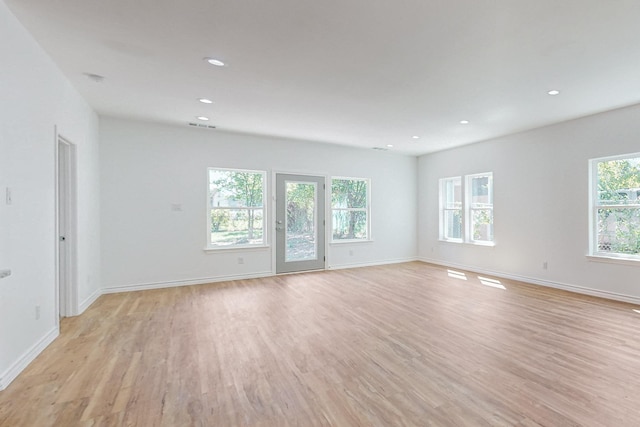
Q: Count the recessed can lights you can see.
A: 7